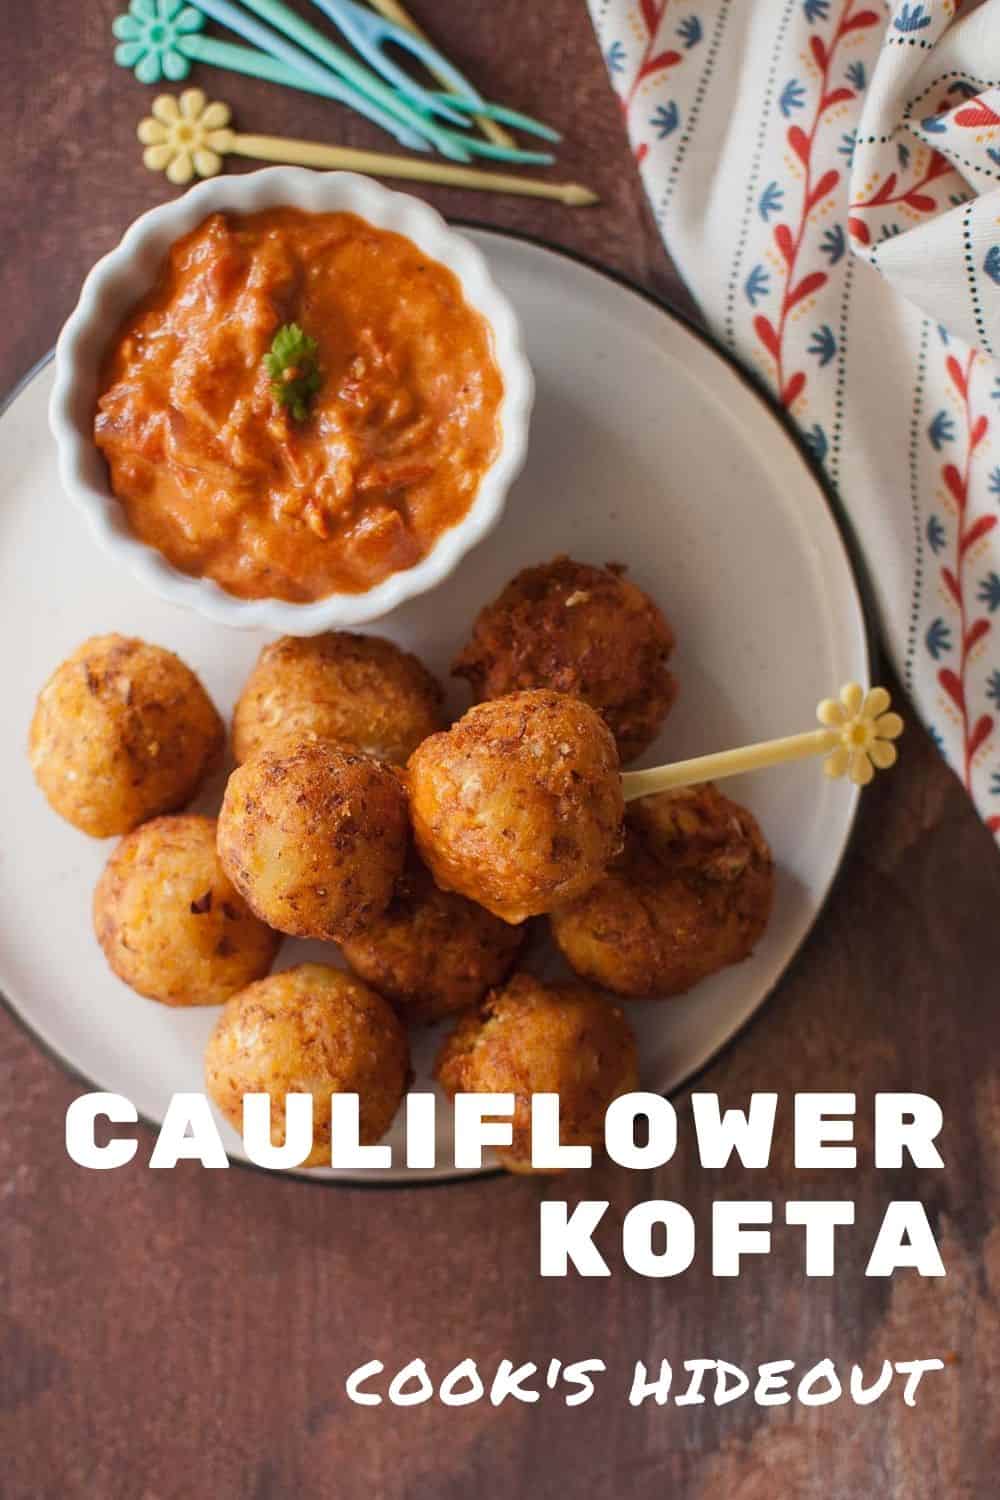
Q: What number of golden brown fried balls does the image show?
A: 10